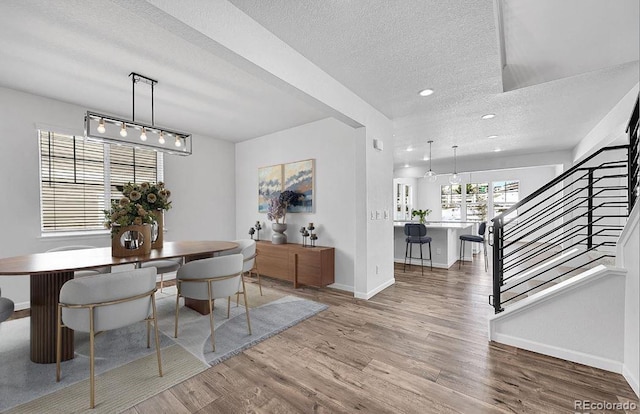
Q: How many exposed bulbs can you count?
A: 5